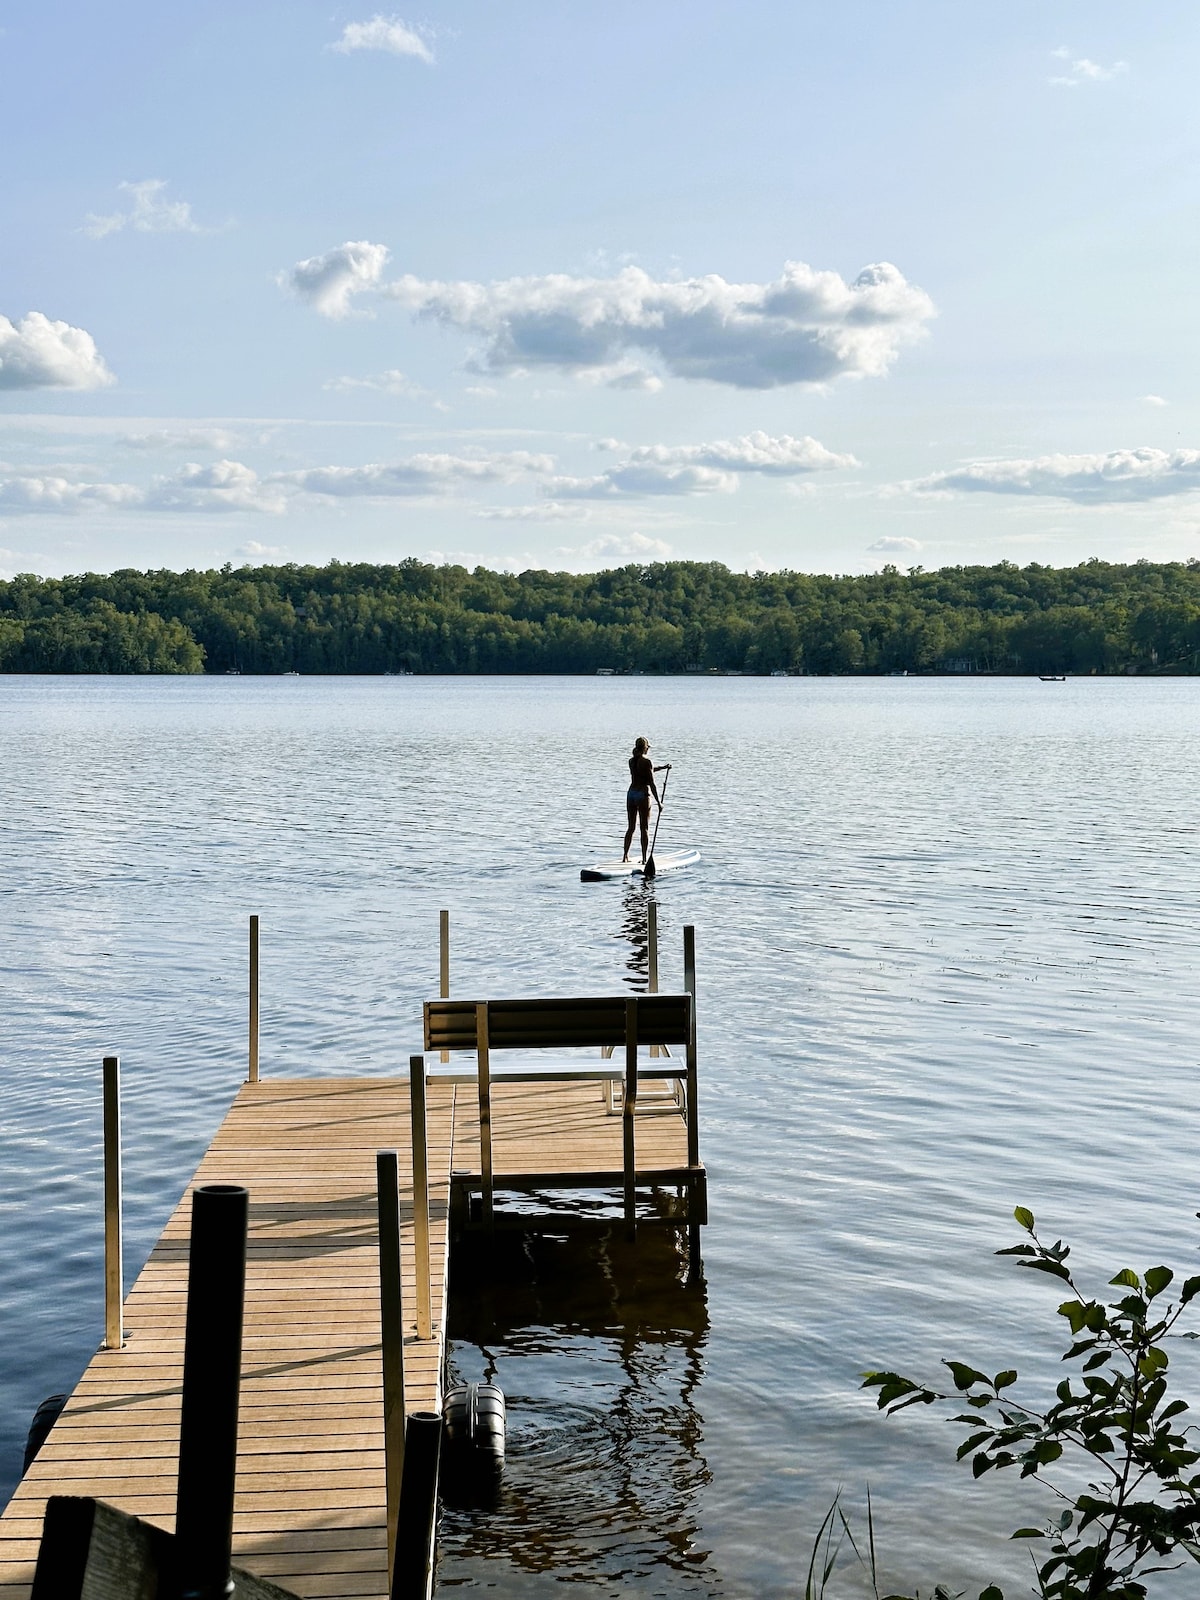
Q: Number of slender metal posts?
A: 7